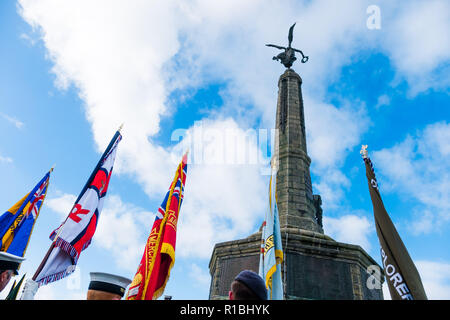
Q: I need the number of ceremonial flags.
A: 5